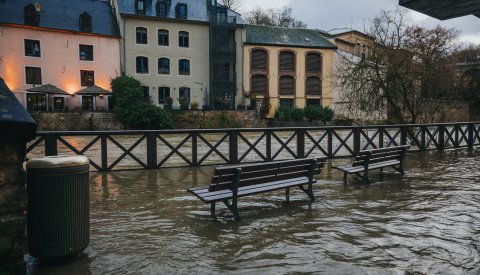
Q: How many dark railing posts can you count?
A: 15